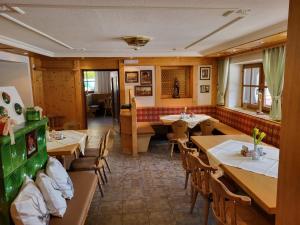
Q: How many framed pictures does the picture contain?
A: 5